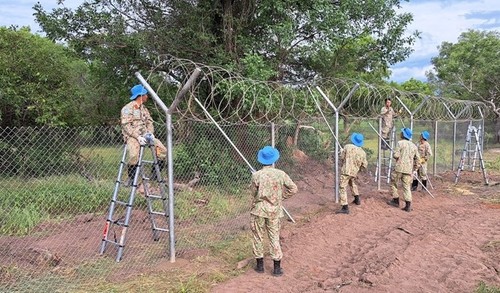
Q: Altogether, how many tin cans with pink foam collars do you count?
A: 0